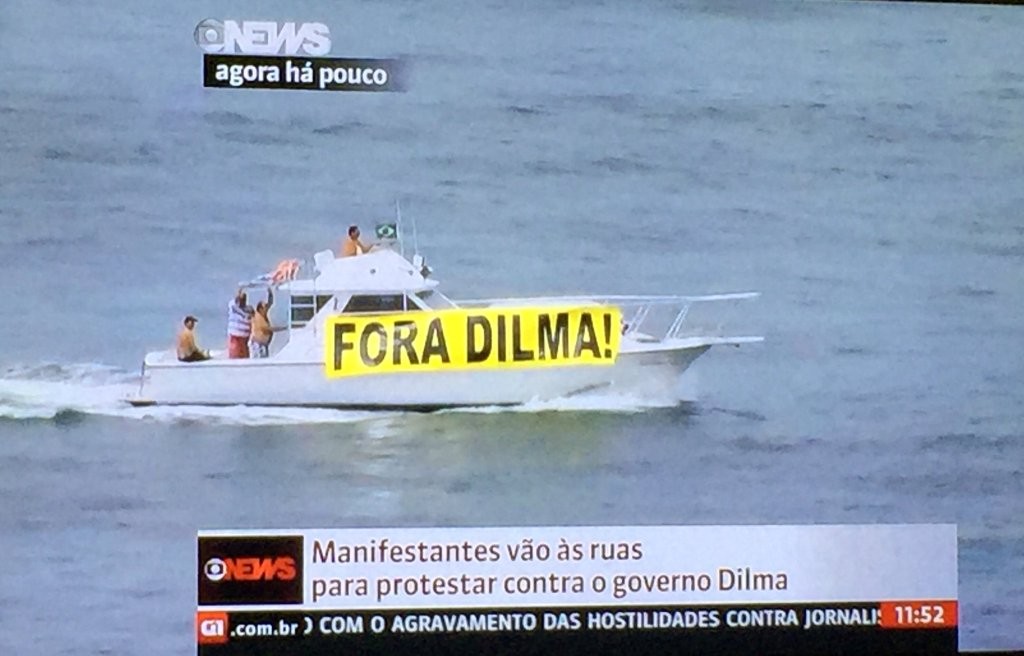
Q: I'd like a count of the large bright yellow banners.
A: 1